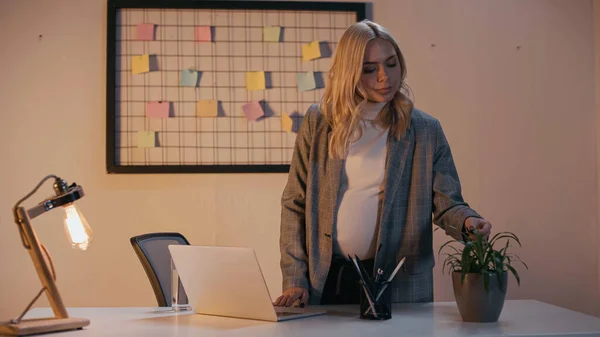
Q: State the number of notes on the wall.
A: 13